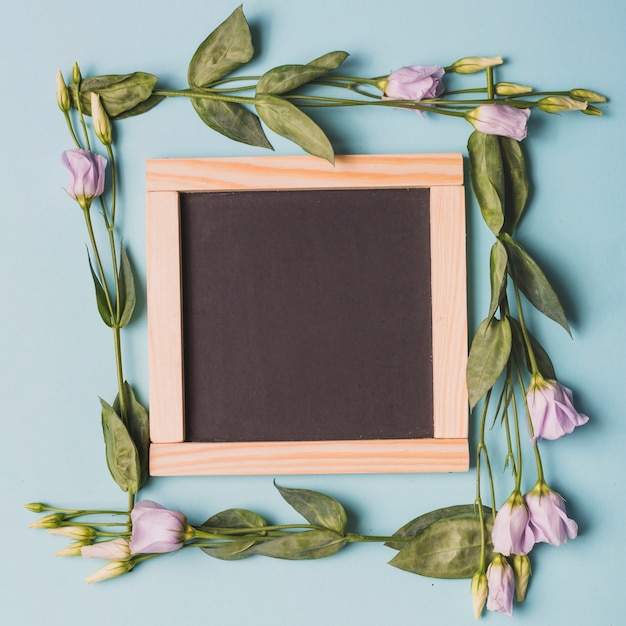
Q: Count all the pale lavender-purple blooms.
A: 8